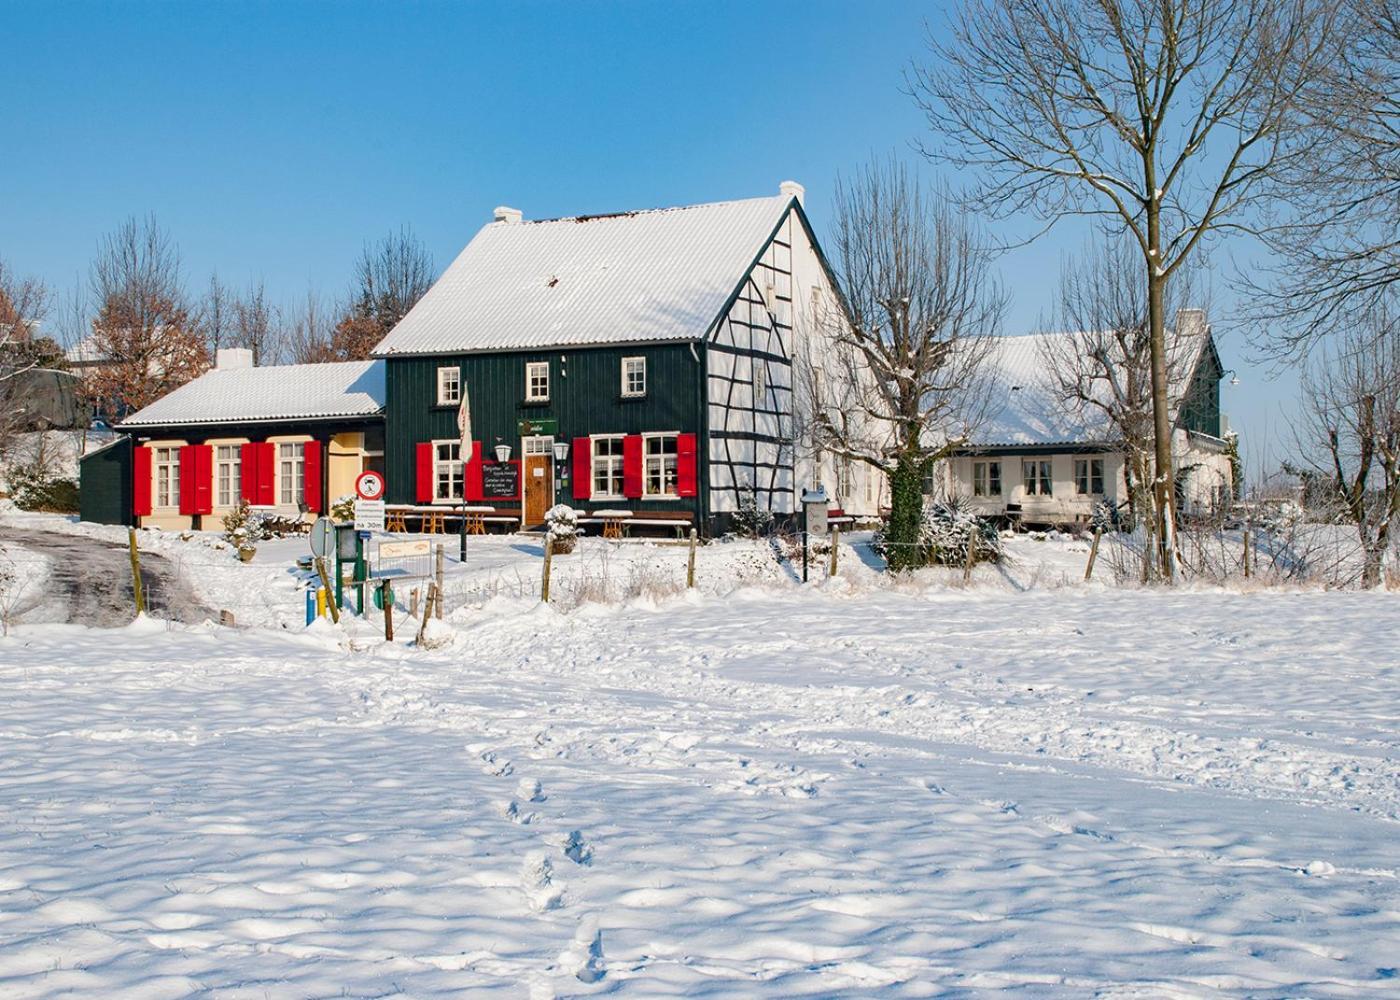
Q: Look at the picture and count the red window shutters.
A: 11